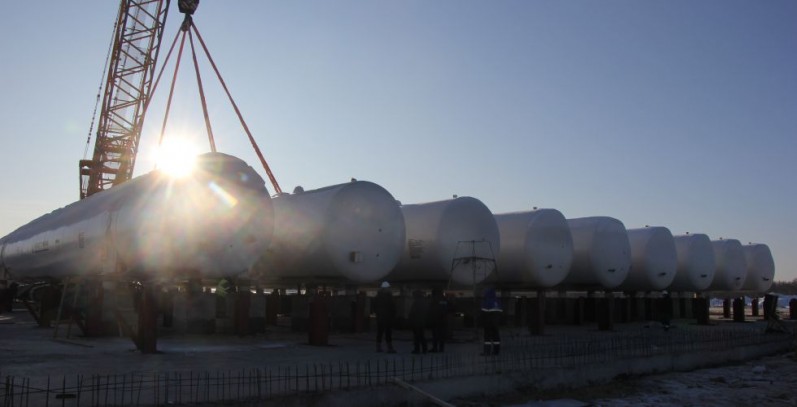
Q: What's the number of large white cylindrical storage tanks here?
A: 9